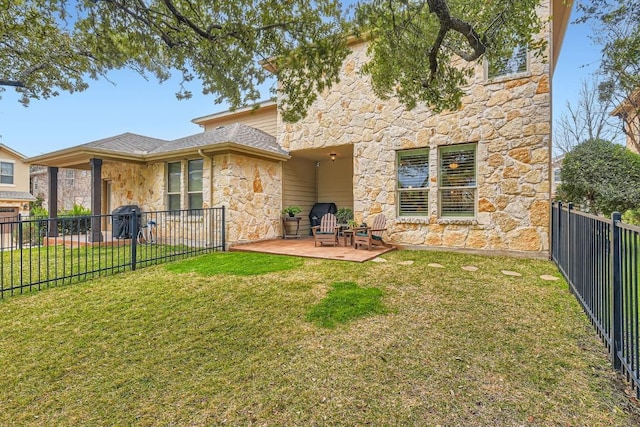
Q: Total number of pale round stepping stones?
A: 6